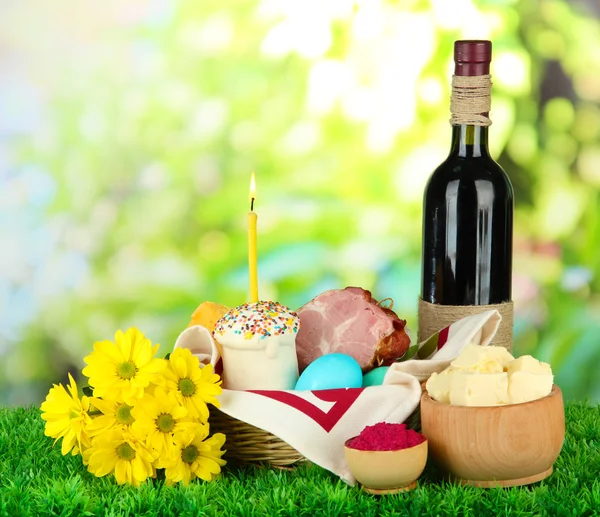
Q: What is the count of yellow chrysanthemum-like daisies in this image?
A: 7